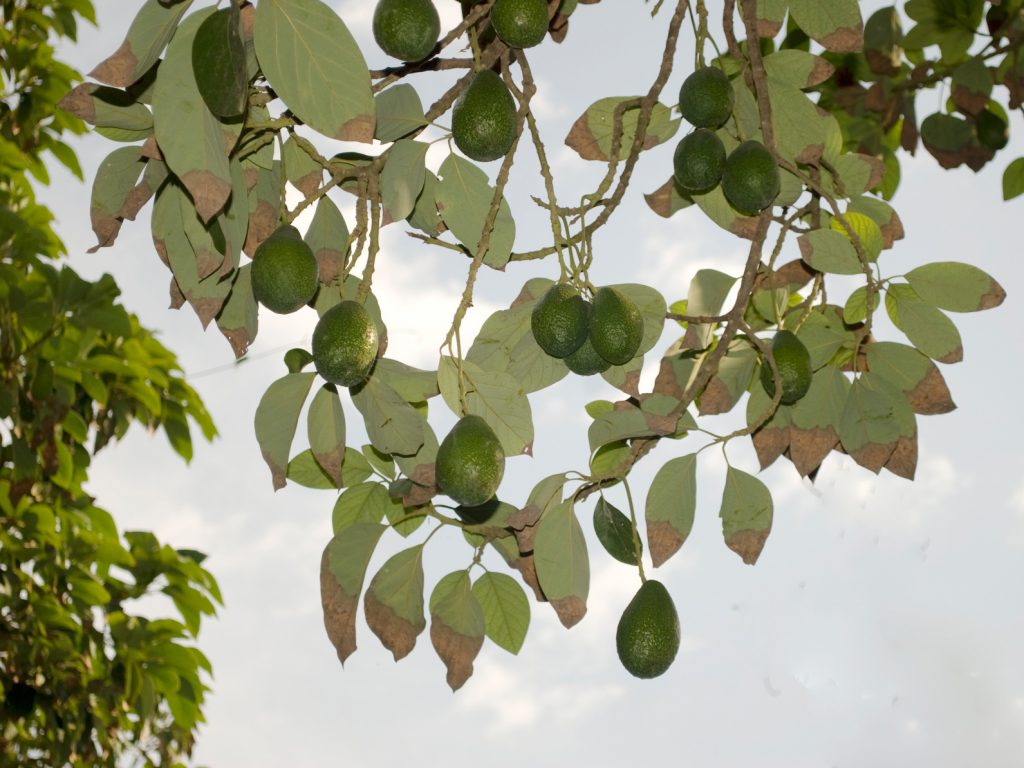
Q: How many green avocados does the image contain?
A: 14